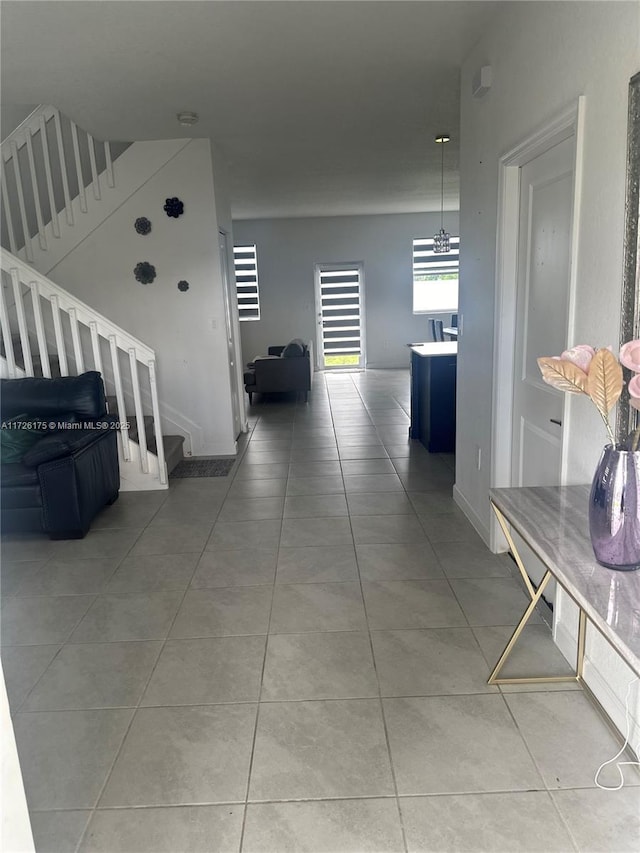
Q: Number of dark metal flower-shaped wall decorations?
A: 4